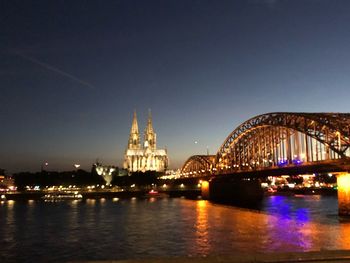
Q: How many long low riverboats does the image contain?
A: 1